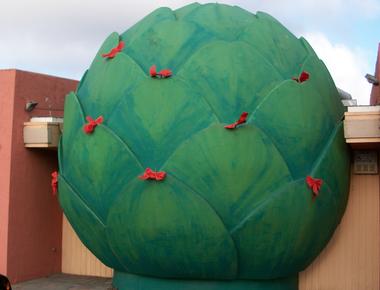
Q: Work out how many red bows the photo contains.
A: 8